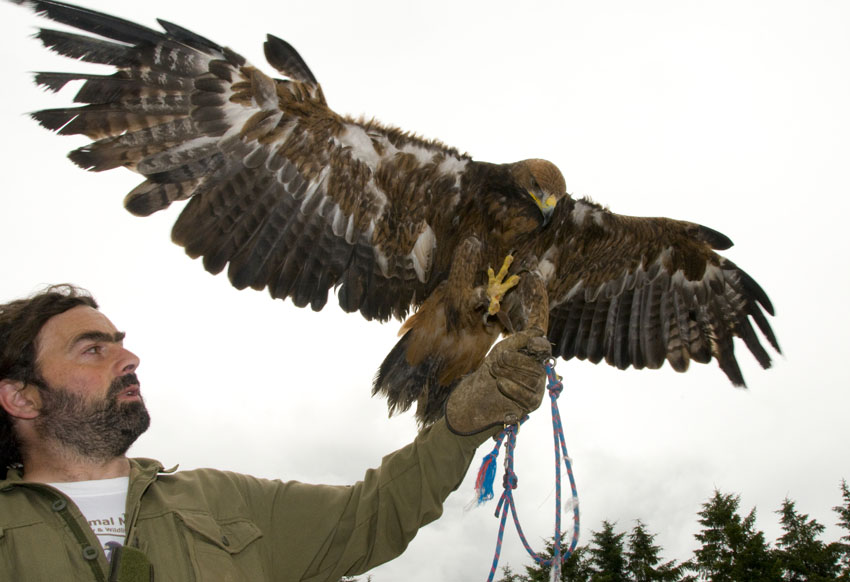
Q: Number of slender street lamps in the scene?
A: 0